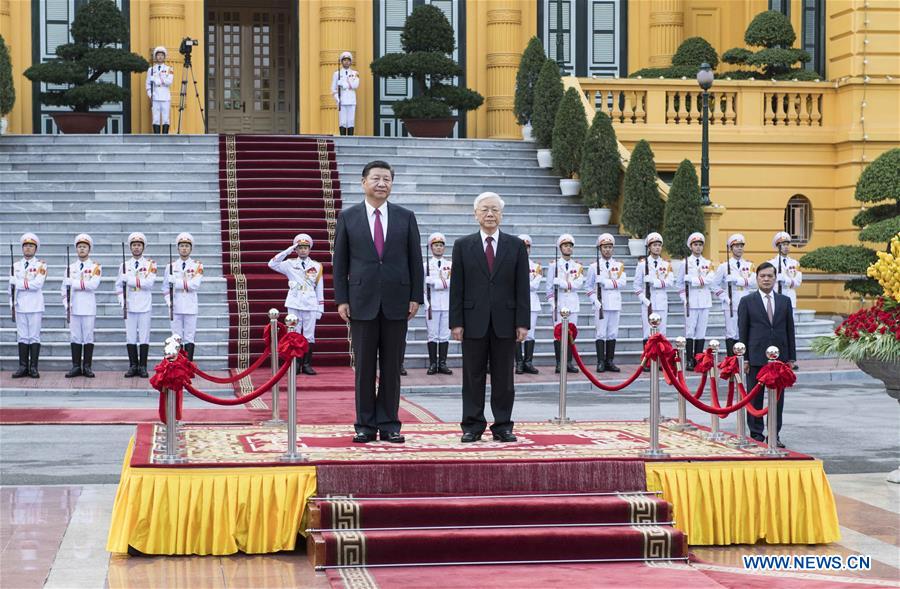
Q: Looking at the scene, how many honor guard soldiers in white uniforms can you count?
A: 15